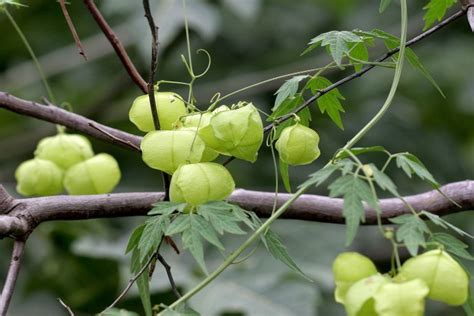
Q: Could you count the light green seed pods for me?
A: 13